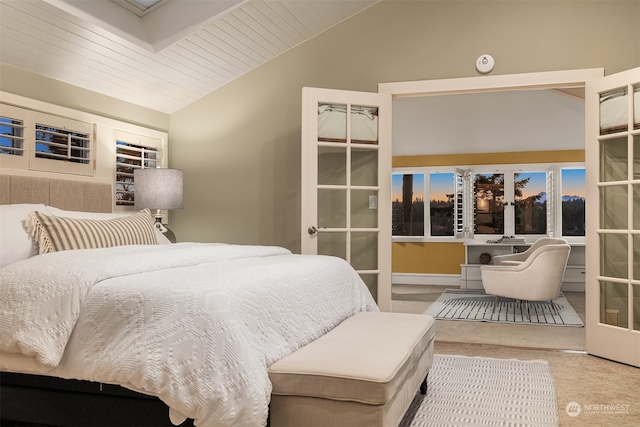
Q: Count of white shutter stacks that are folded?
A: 2